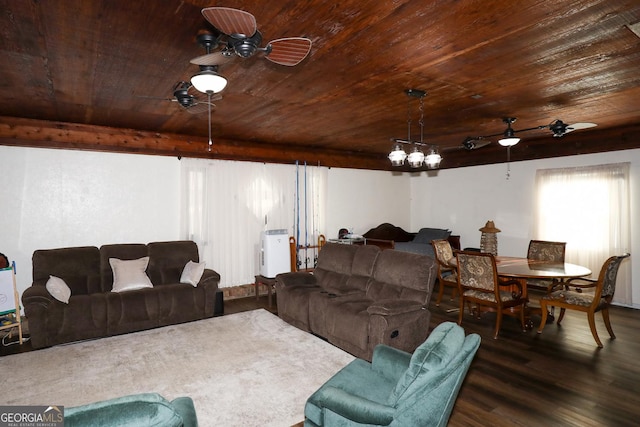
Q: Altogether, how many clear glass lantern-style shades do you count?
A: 3